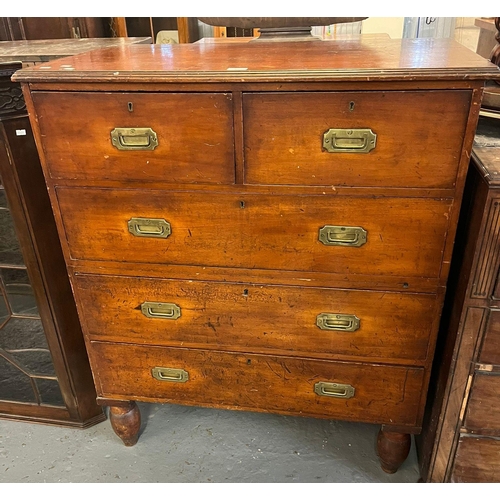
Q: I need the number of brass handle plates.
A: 8